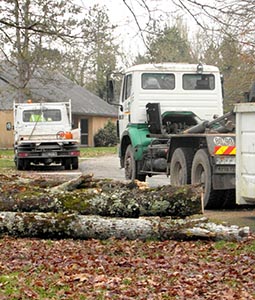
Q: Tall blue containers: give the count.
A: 0